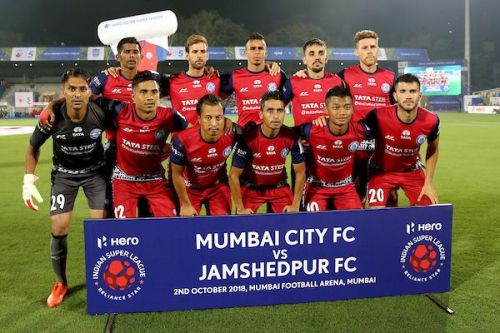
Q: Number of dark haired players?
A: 9